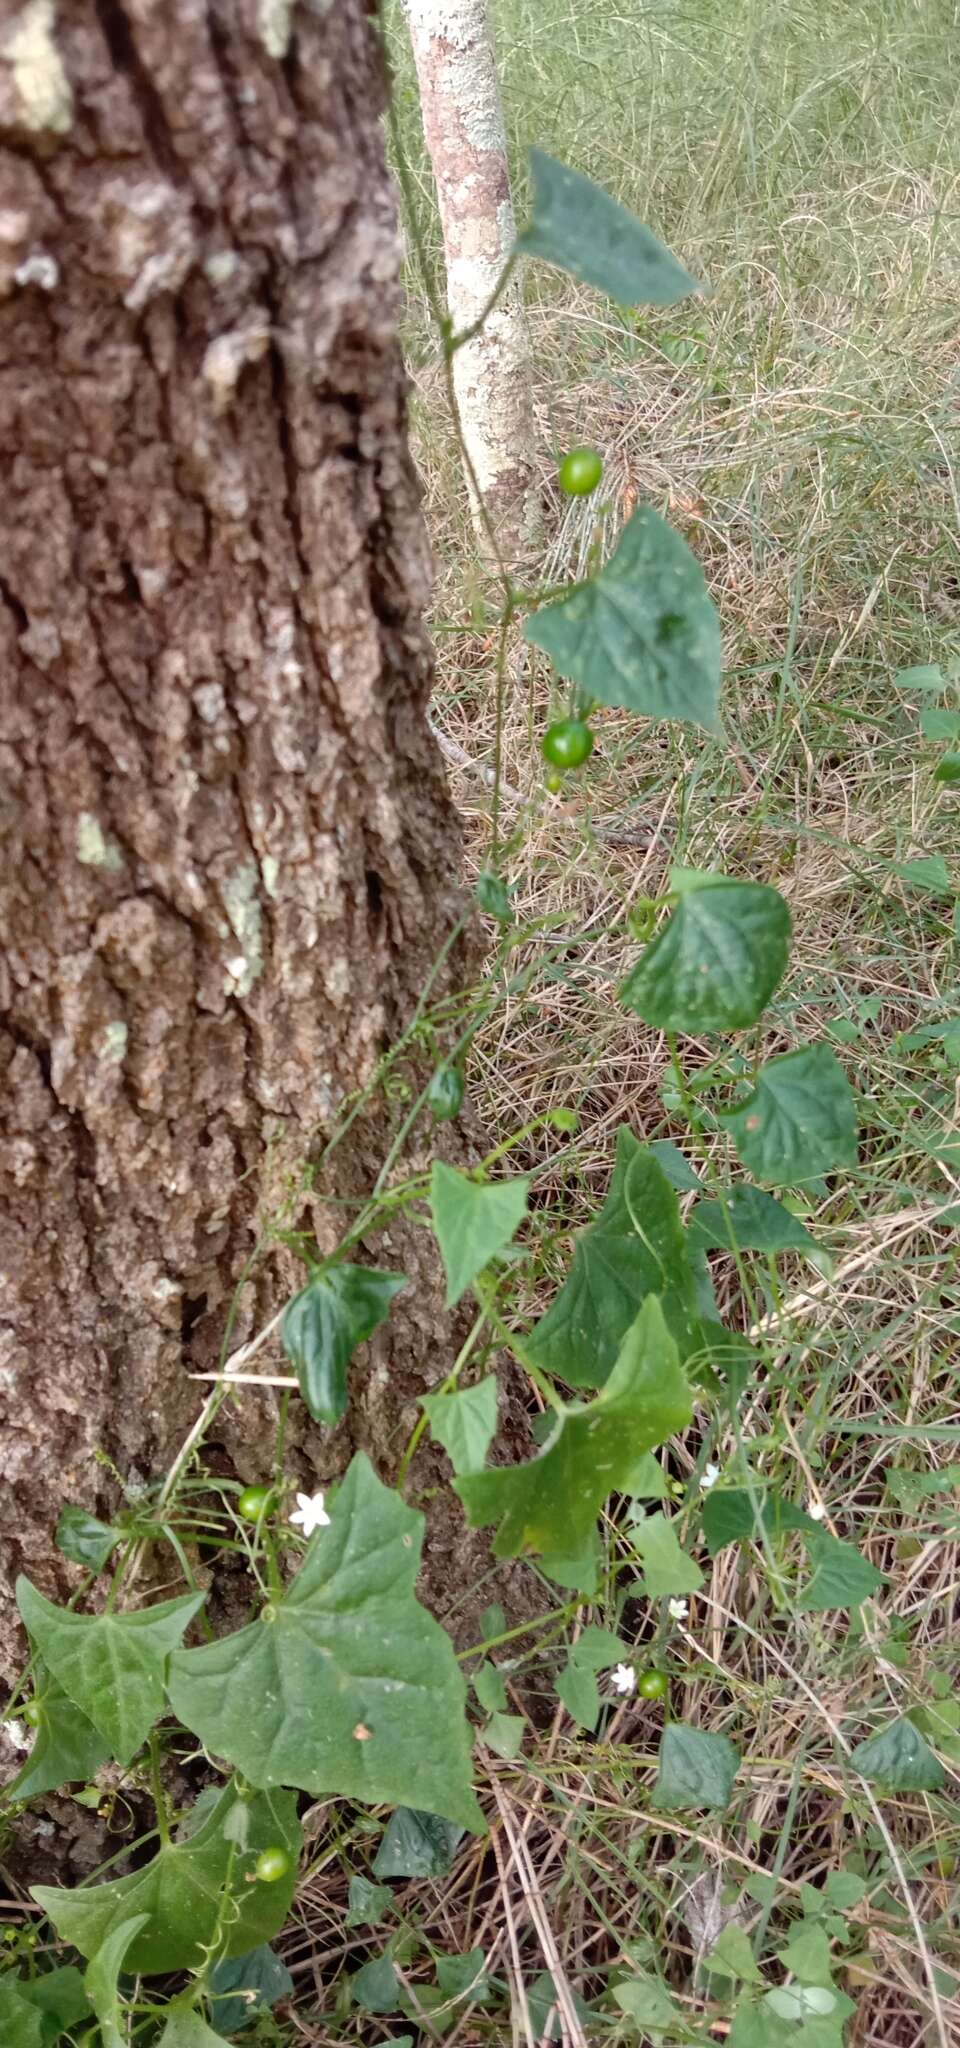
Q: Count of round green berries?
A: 5